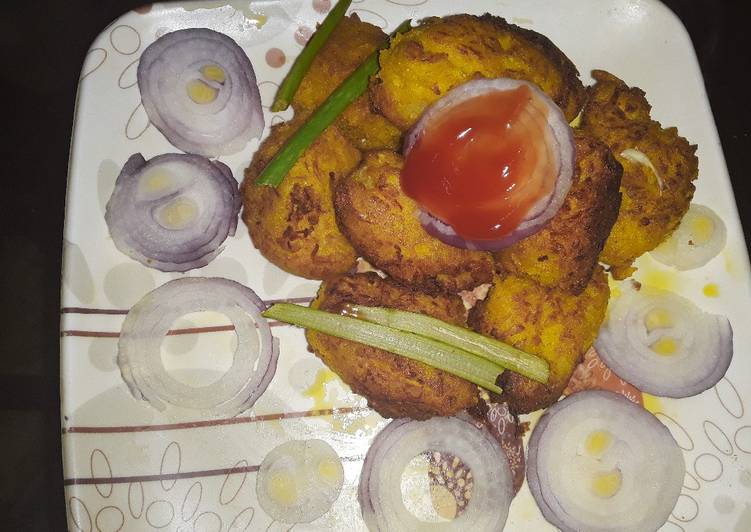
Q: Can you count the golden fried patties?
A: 8